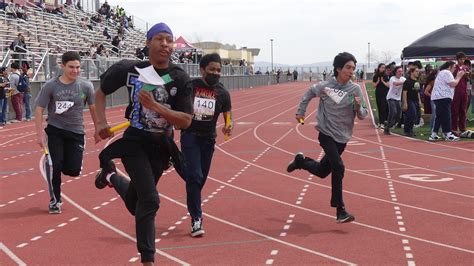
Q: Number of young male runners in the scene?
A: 4